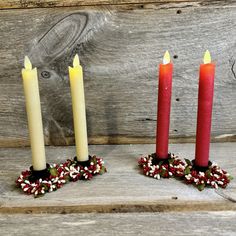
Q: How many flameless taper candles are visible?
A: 4